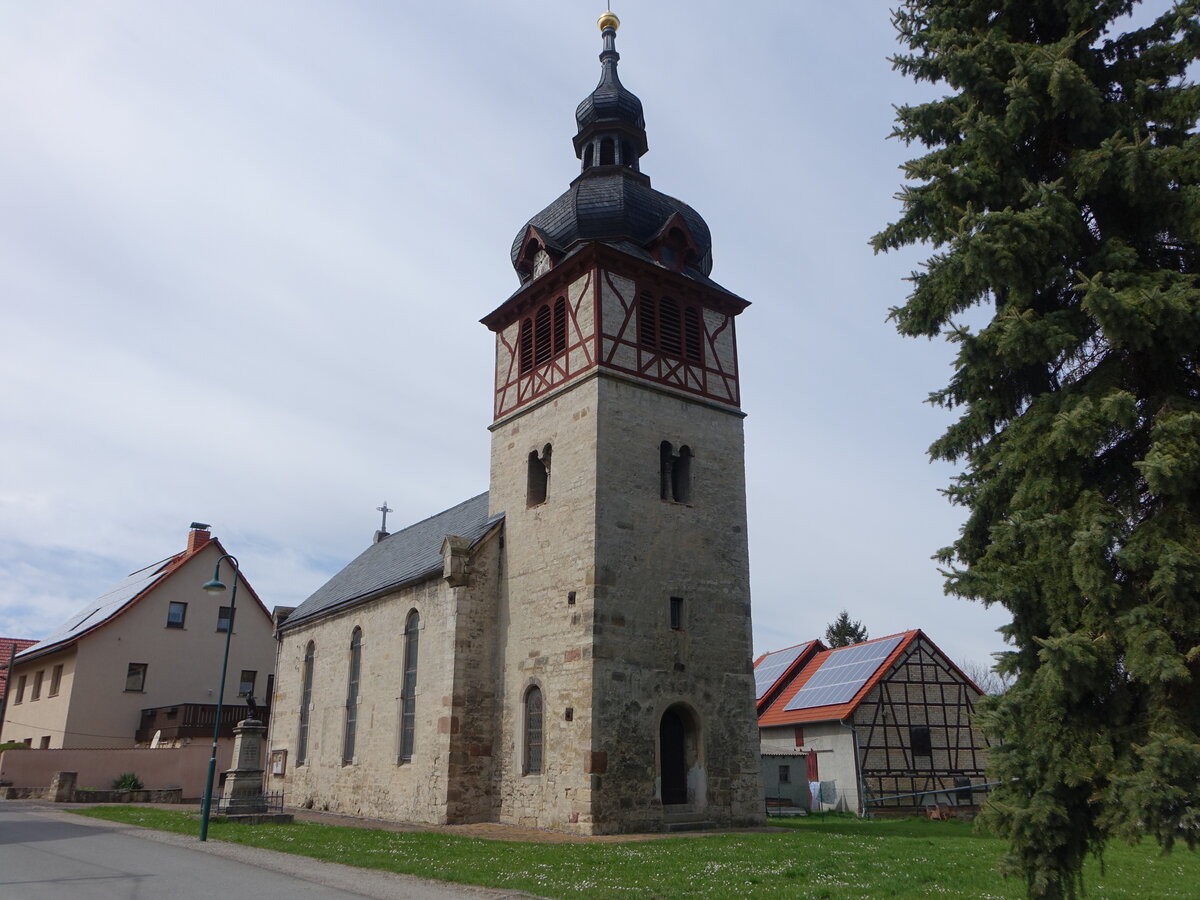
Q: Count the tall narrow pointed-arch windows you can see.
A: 3